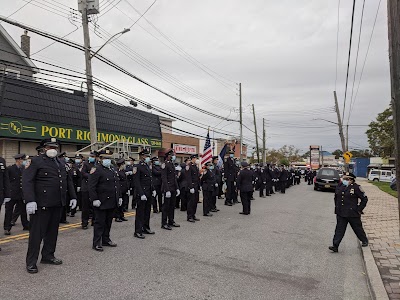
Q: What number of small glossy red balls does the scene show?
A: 0